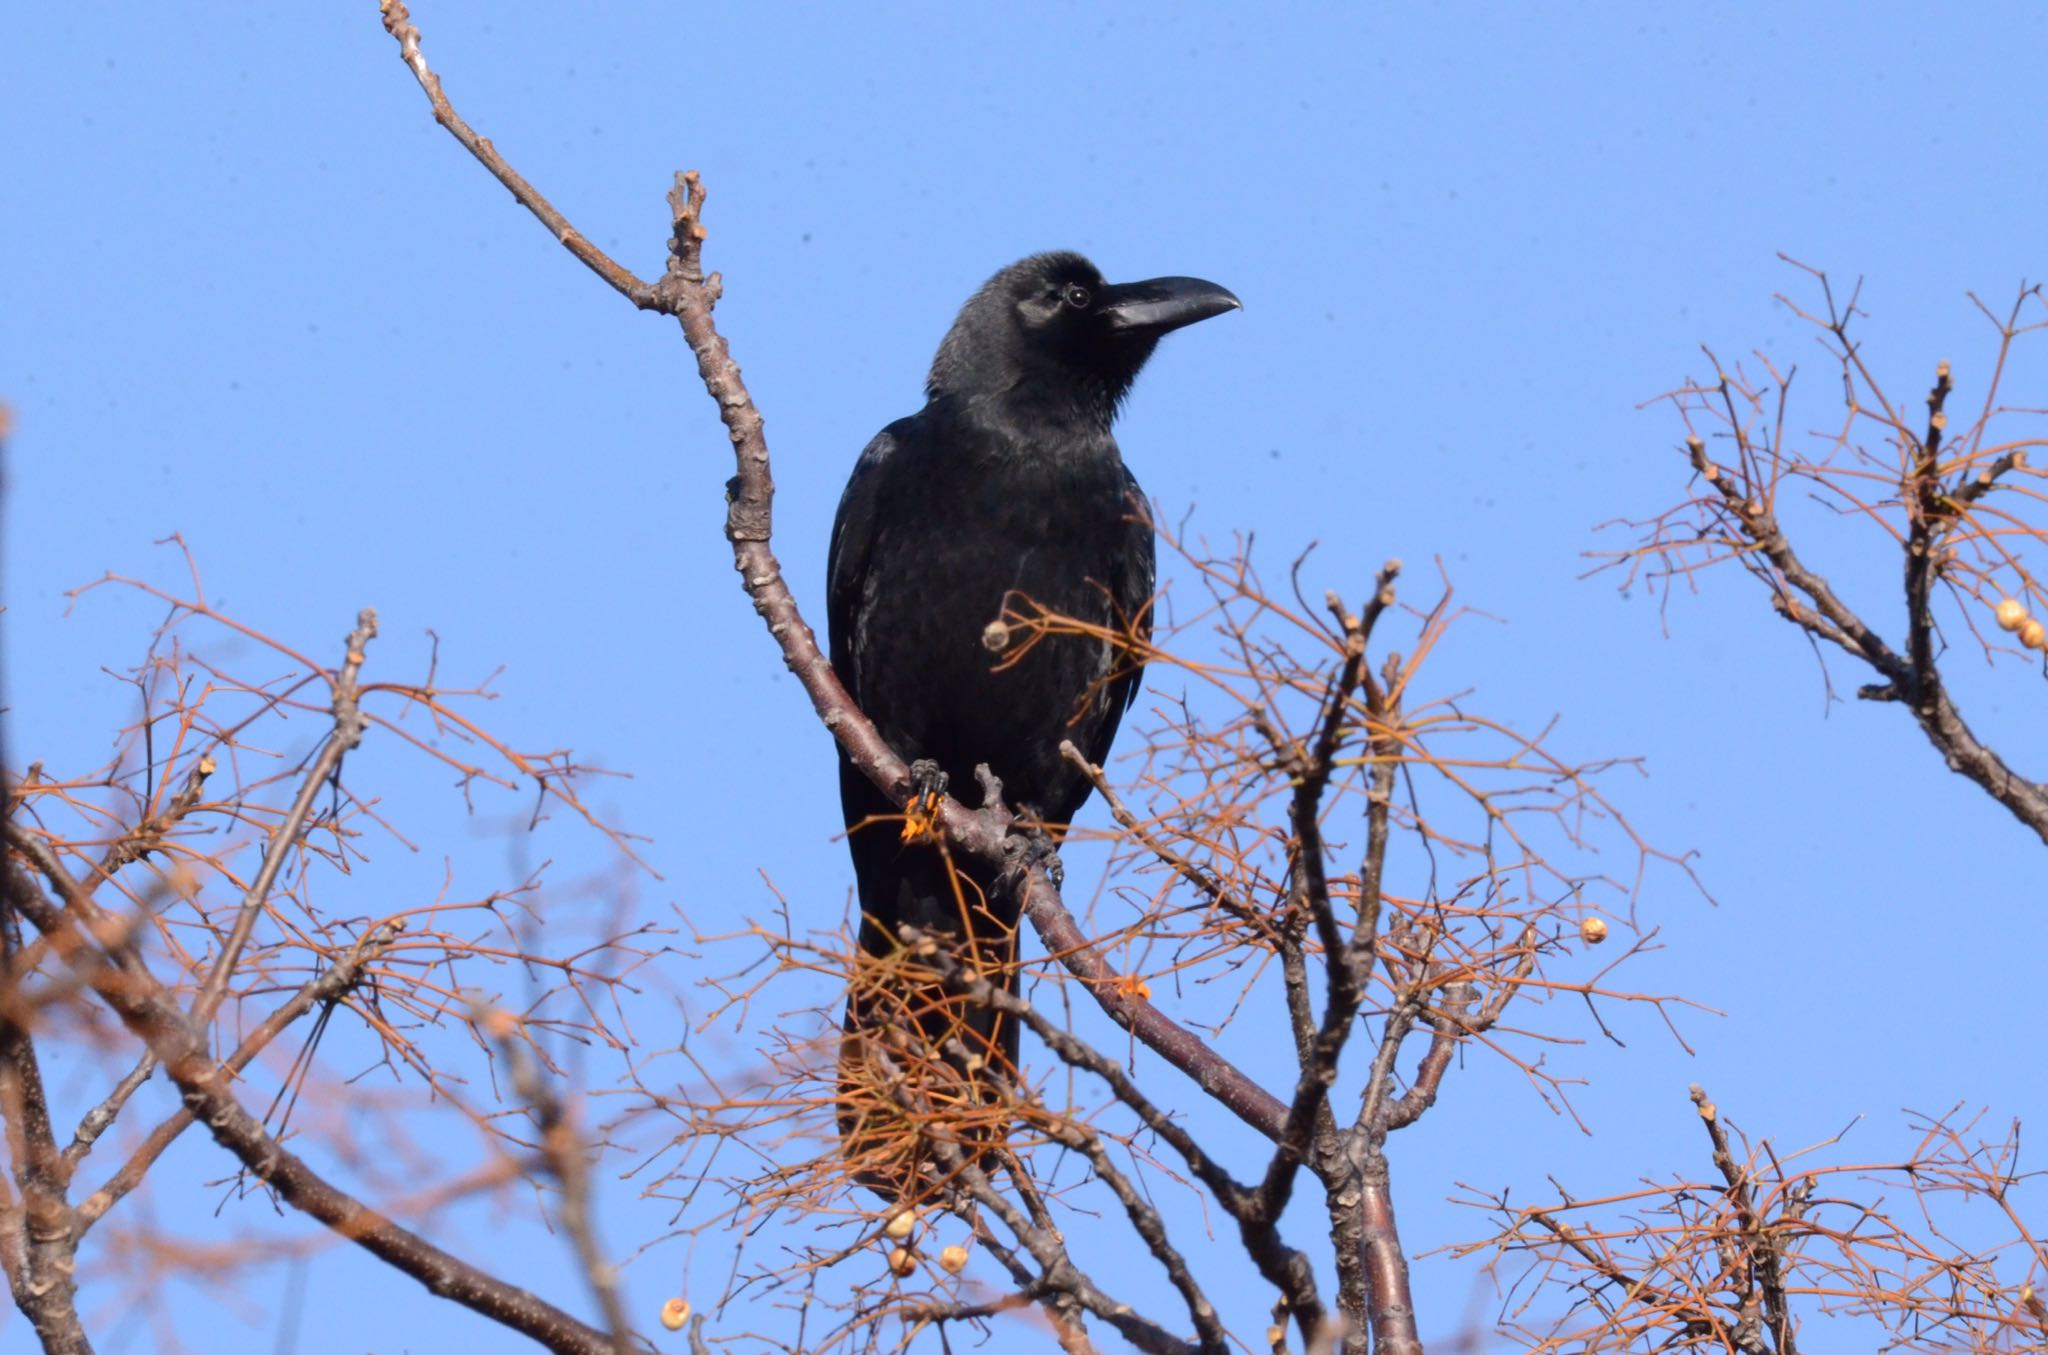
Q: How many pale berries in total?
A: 8